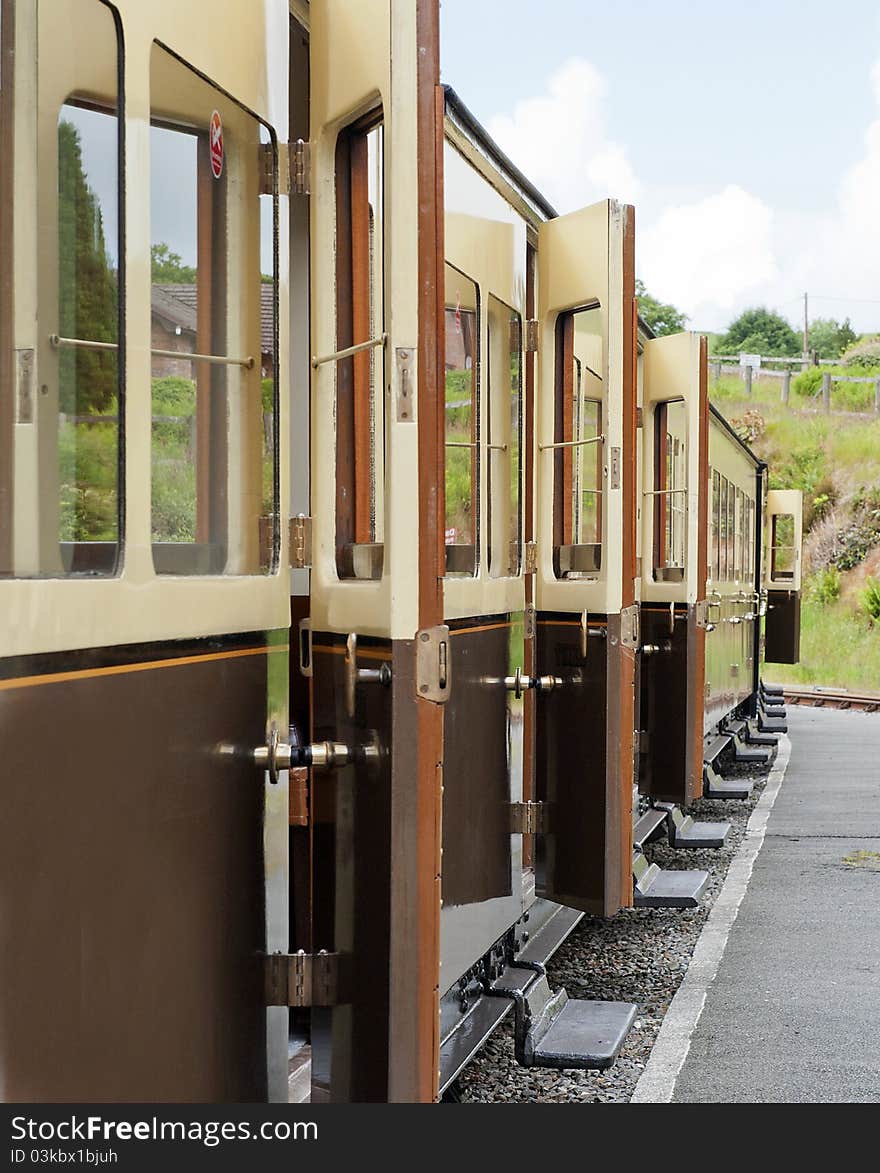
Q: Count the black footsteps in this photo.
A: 10